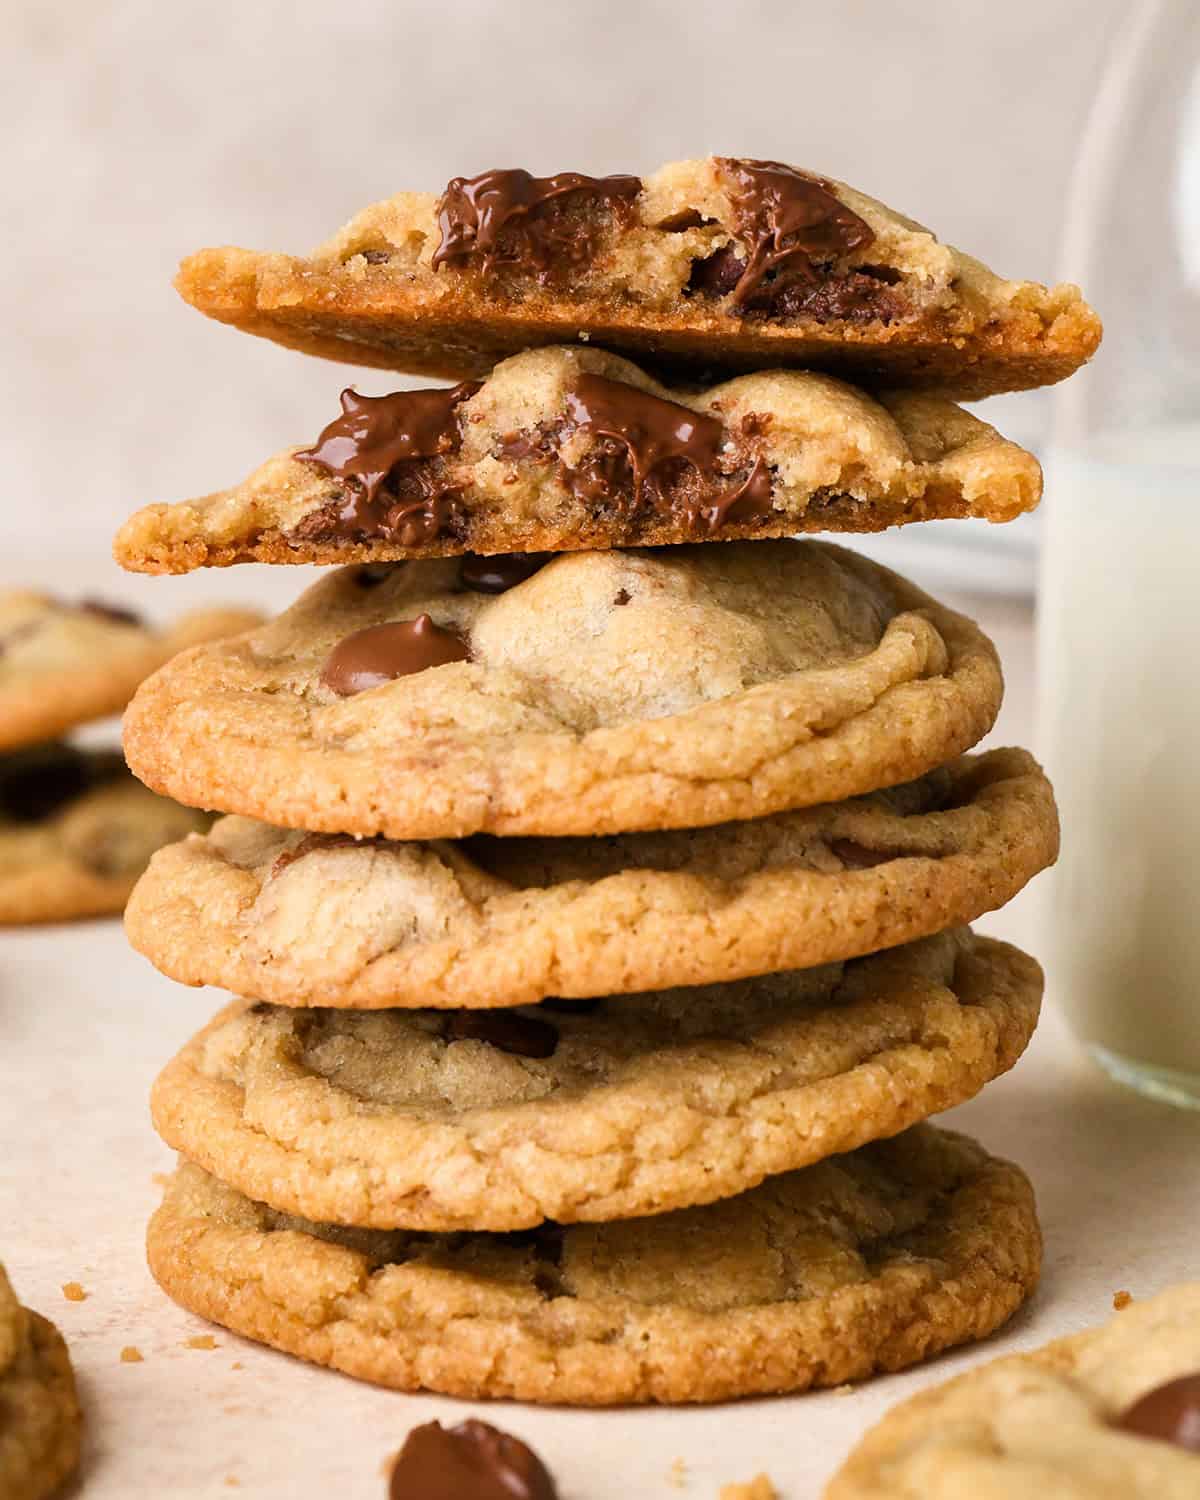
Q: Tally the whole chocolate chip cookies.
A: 4